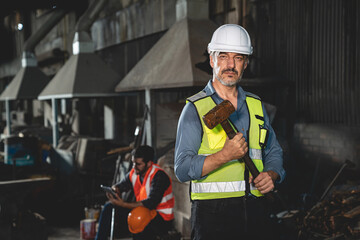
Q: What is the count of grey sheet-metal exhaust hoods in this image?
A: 3